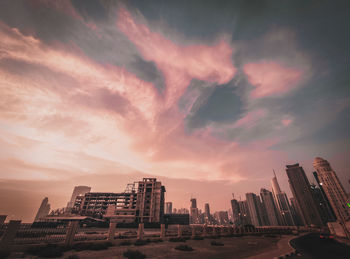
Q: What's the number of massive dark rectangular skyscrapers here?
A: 1